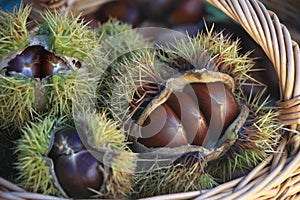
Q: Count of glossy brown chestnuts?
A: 7